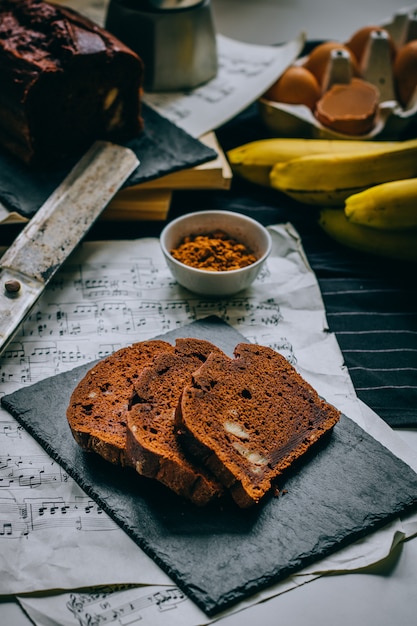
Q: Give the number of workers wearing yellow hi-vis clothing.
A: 0